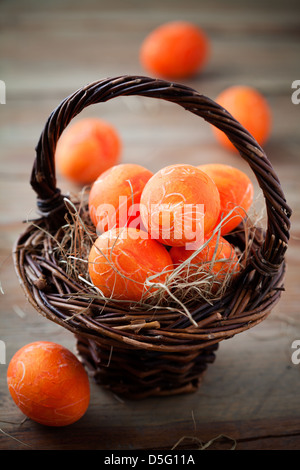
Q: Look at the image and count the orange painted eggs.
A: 9